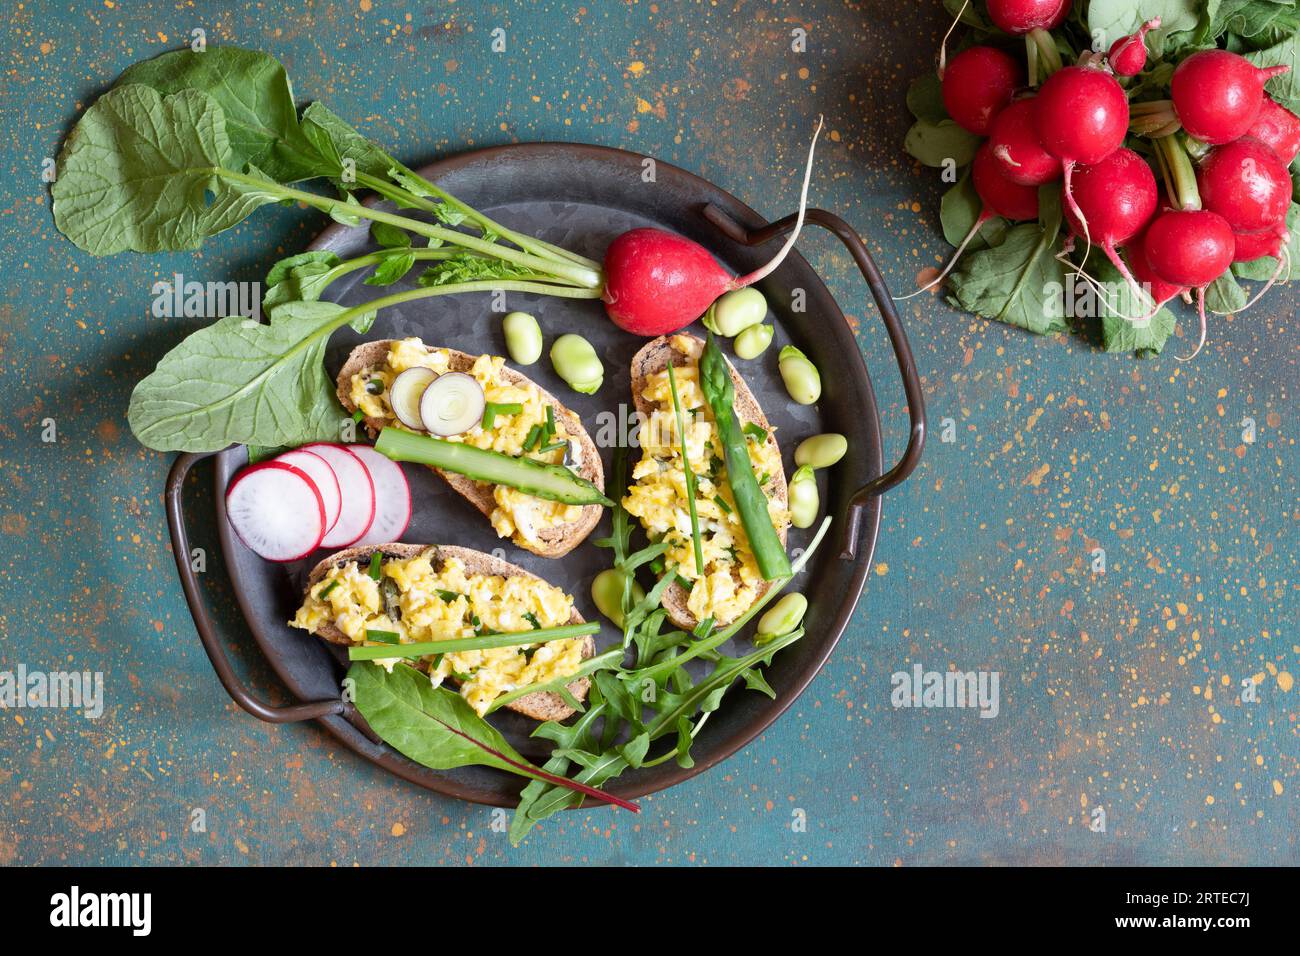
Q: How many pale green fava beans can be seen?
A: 9